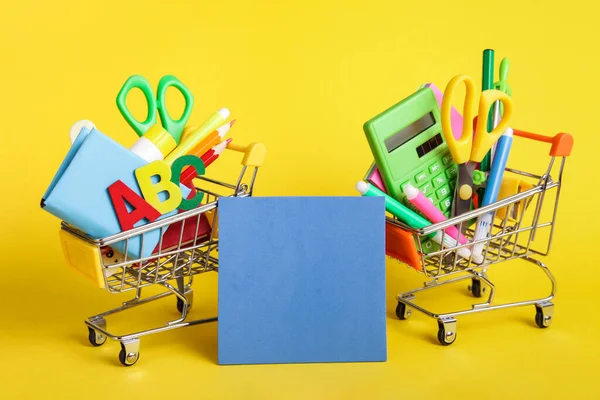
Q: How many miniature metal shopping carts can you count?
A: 2